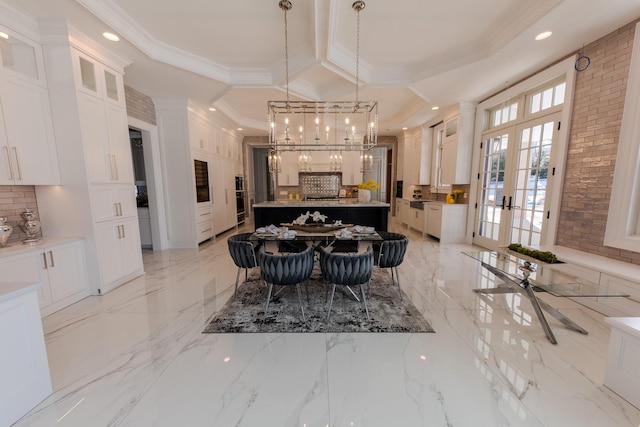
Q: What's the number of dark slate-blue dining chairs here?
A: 4